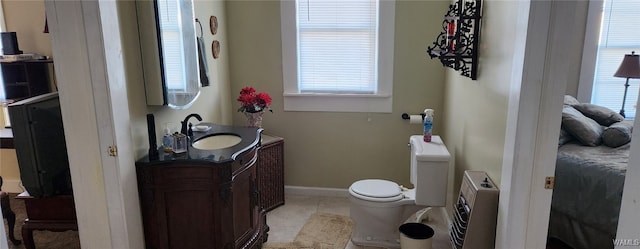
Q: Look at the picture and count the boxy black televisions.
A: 1